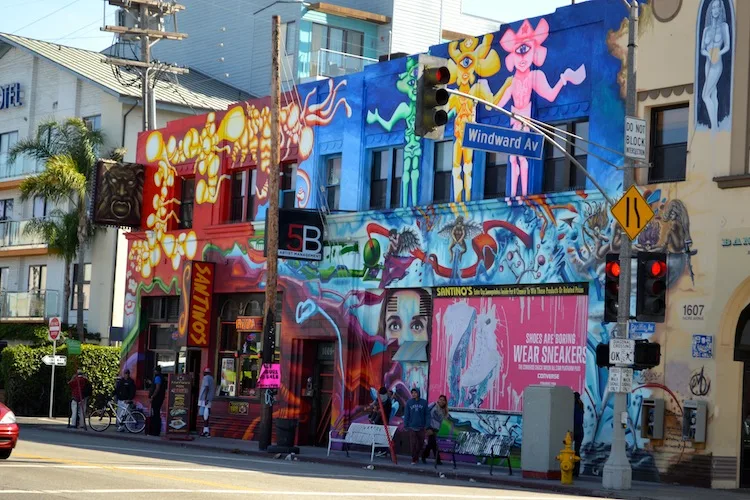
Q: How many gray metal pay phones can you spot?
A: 2